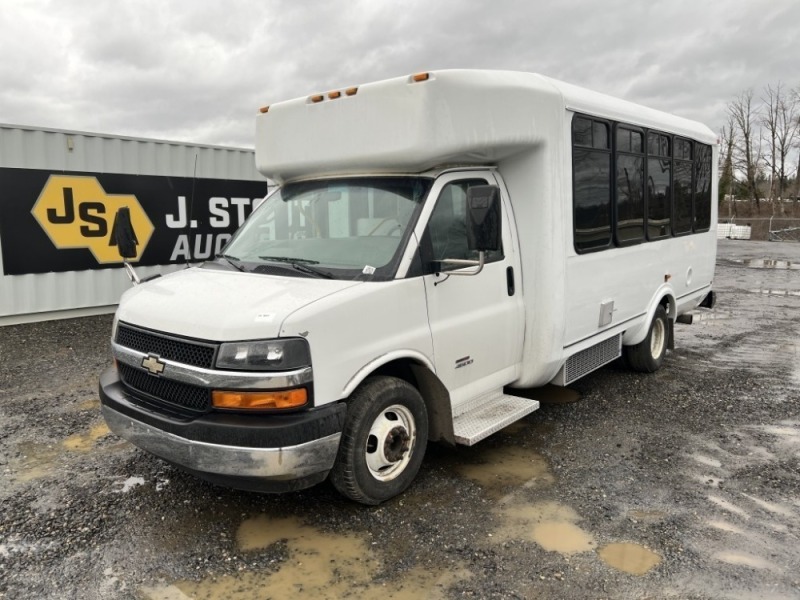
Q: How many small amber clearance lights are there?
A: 5